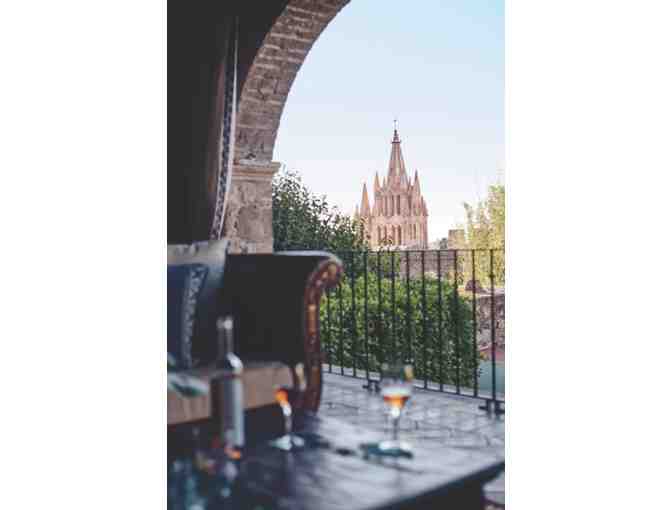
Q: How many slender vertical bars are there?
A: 12